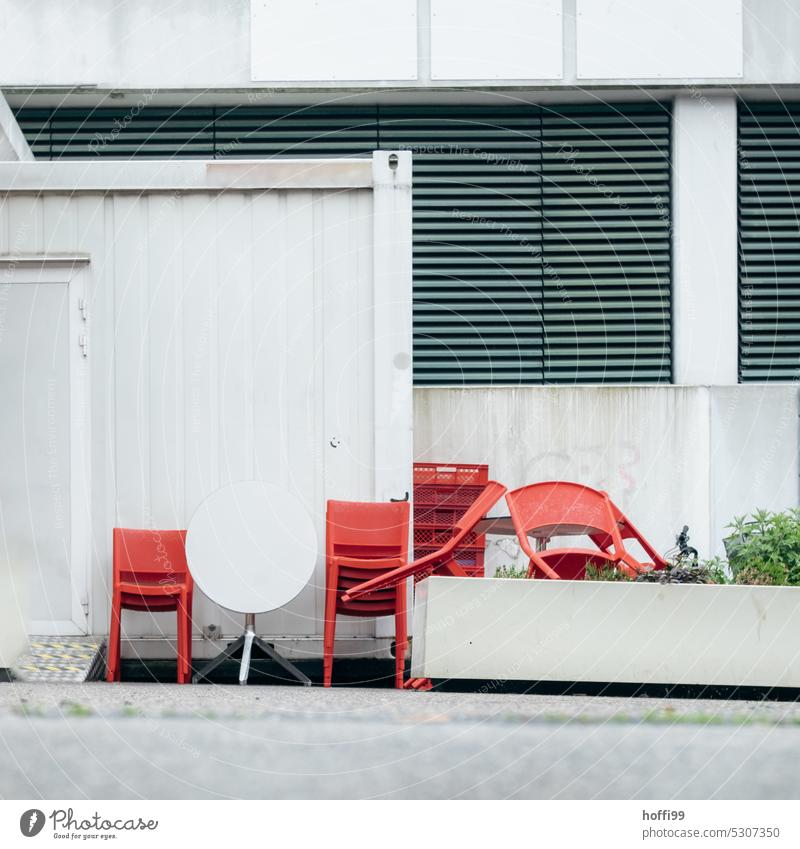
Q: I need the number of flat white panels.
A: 3